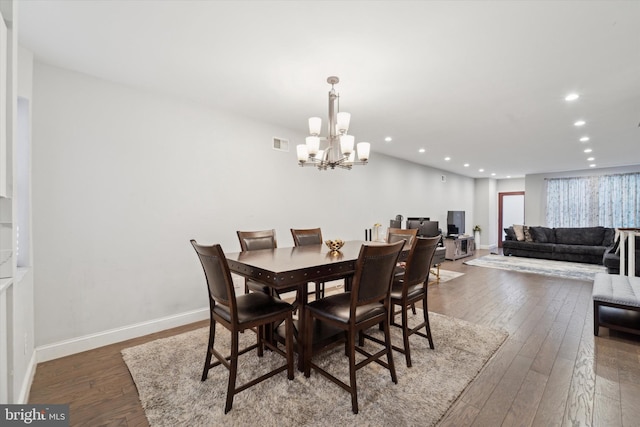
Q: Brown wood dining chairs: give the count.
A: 6